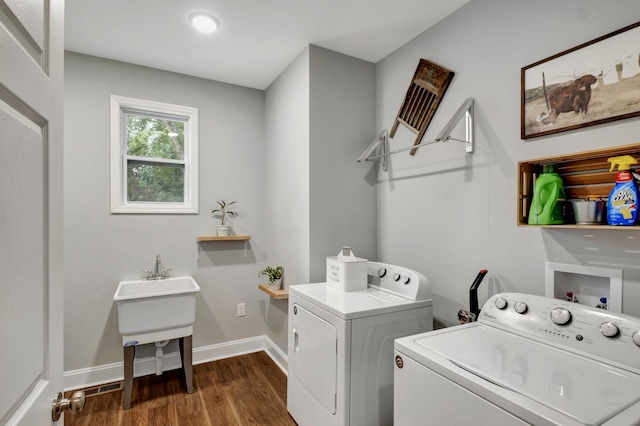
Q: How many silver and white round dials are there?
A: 8